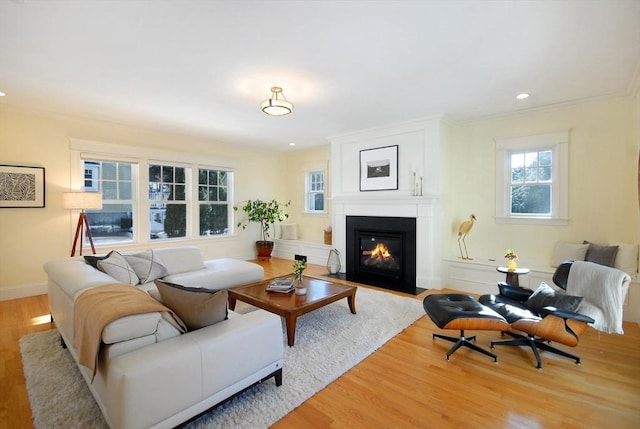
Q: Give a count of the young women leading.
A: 0